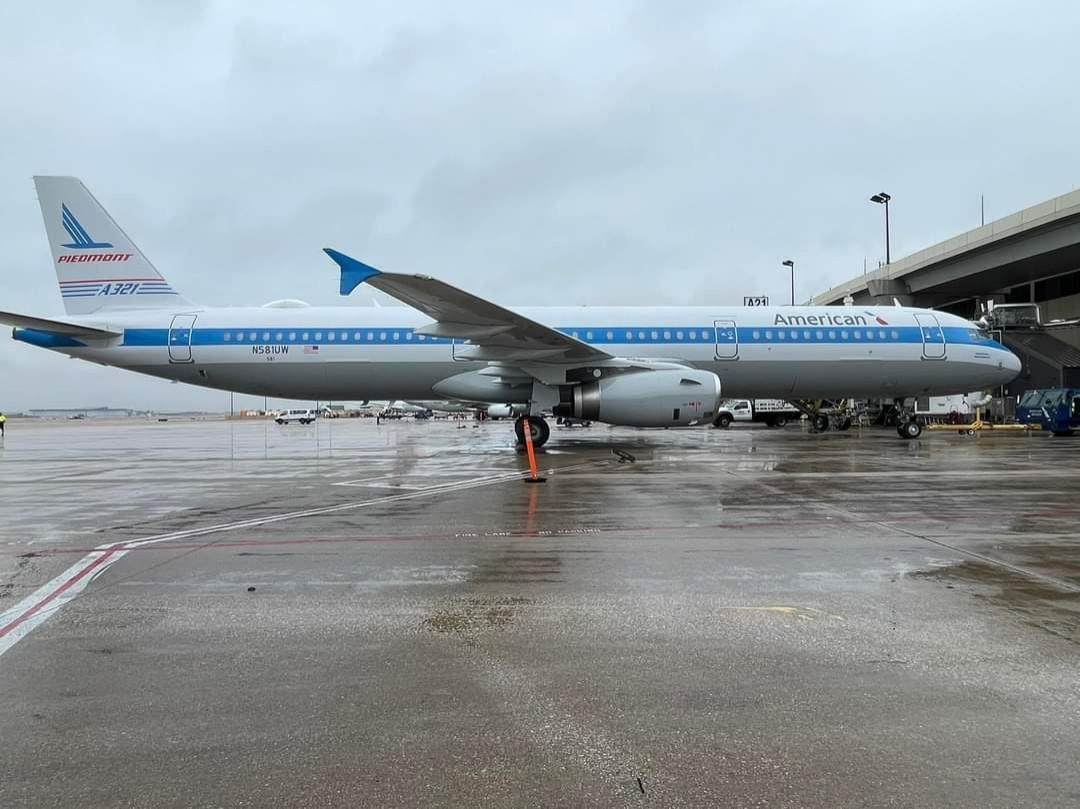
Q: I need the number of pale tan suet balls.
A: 0